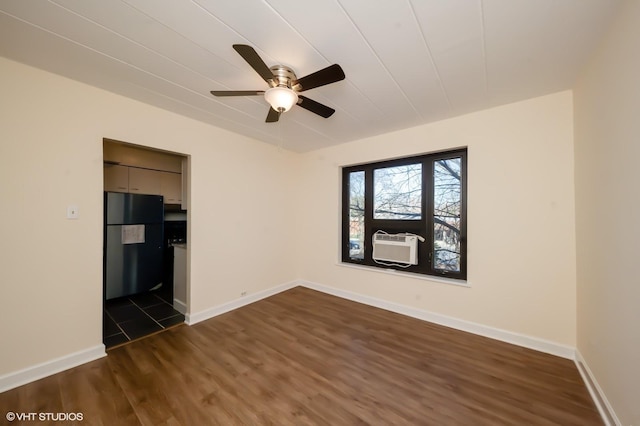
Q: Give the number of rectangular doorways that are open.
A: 1